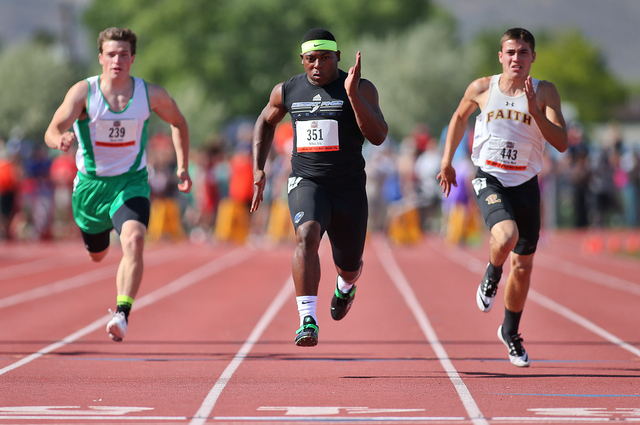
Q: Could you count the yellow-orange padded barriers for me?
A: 5